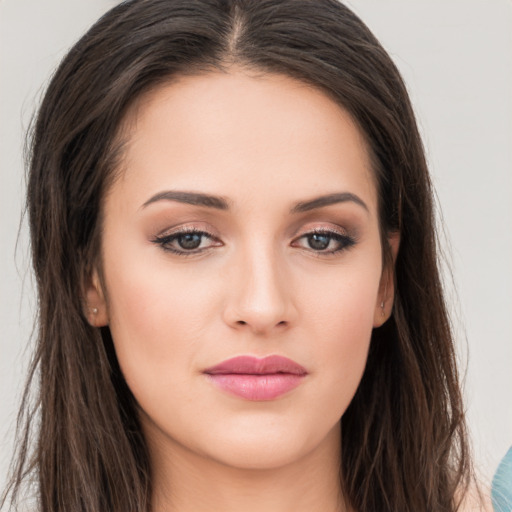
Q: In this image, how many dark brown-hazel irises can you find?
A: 2